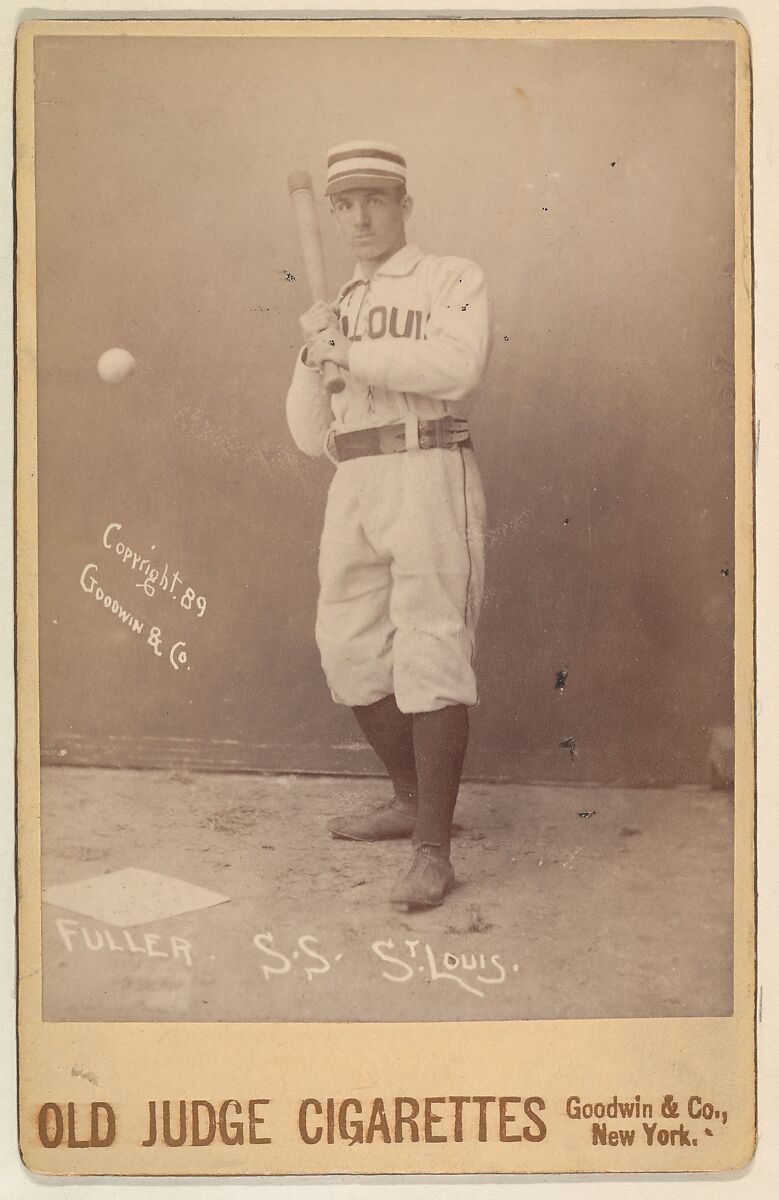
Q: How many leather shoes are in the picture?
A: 2